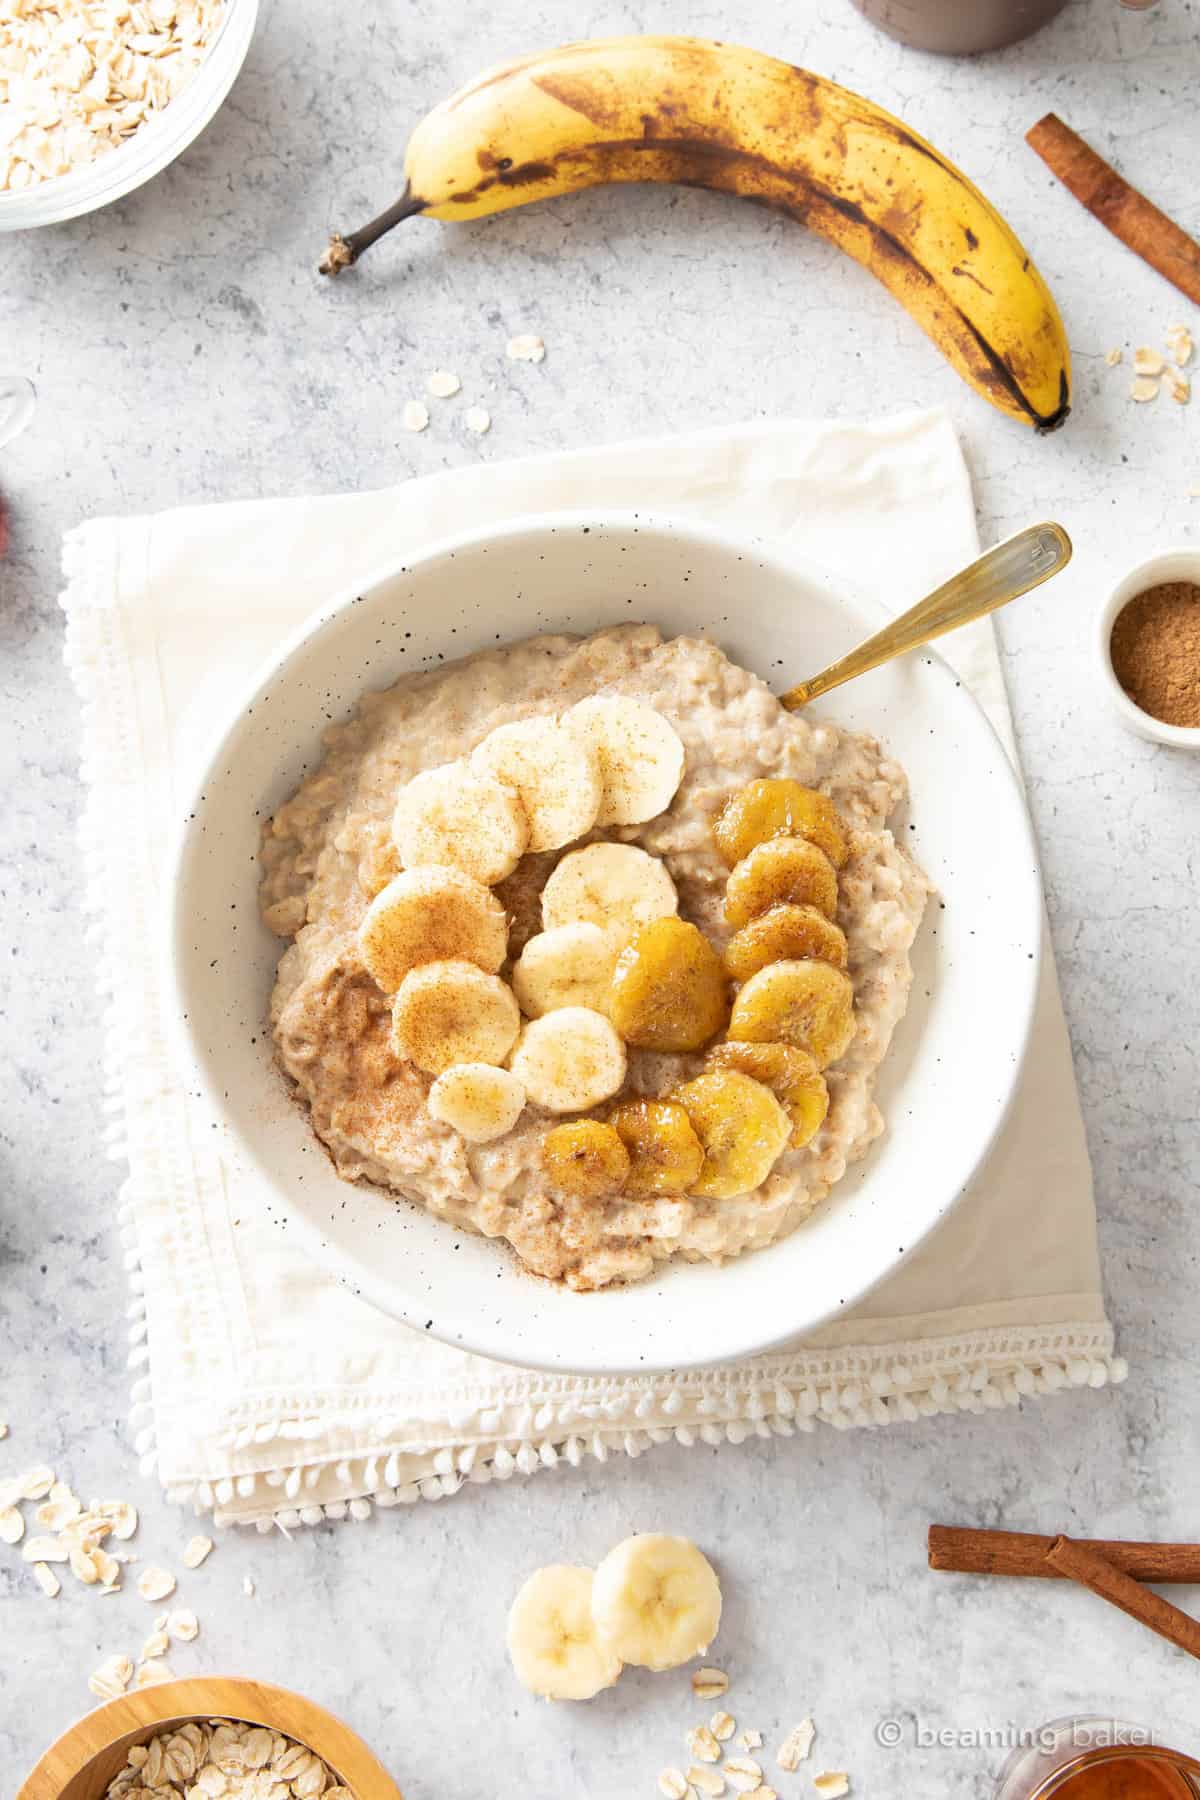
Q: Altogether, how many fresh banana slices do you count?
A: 11